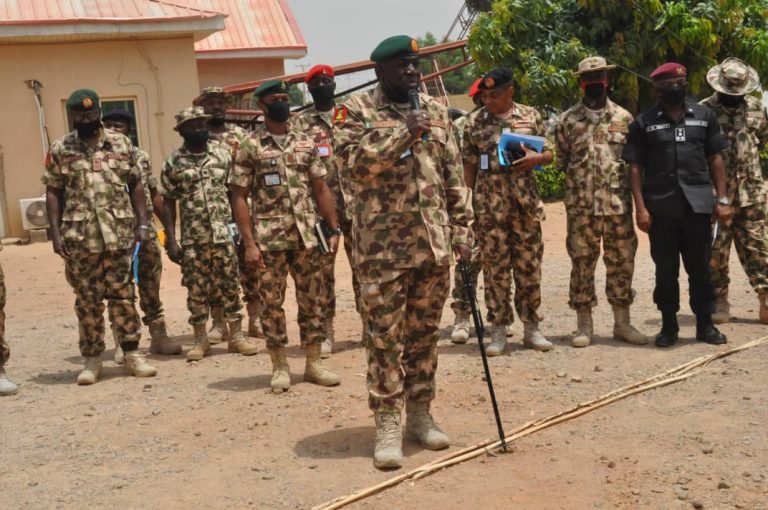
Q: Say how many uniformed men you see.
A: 12